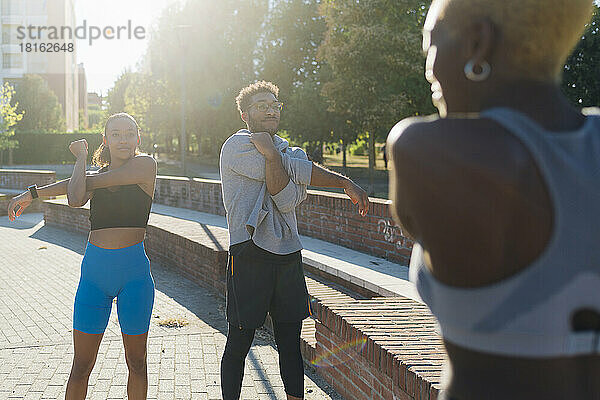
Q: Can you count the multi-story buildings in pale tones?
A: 1